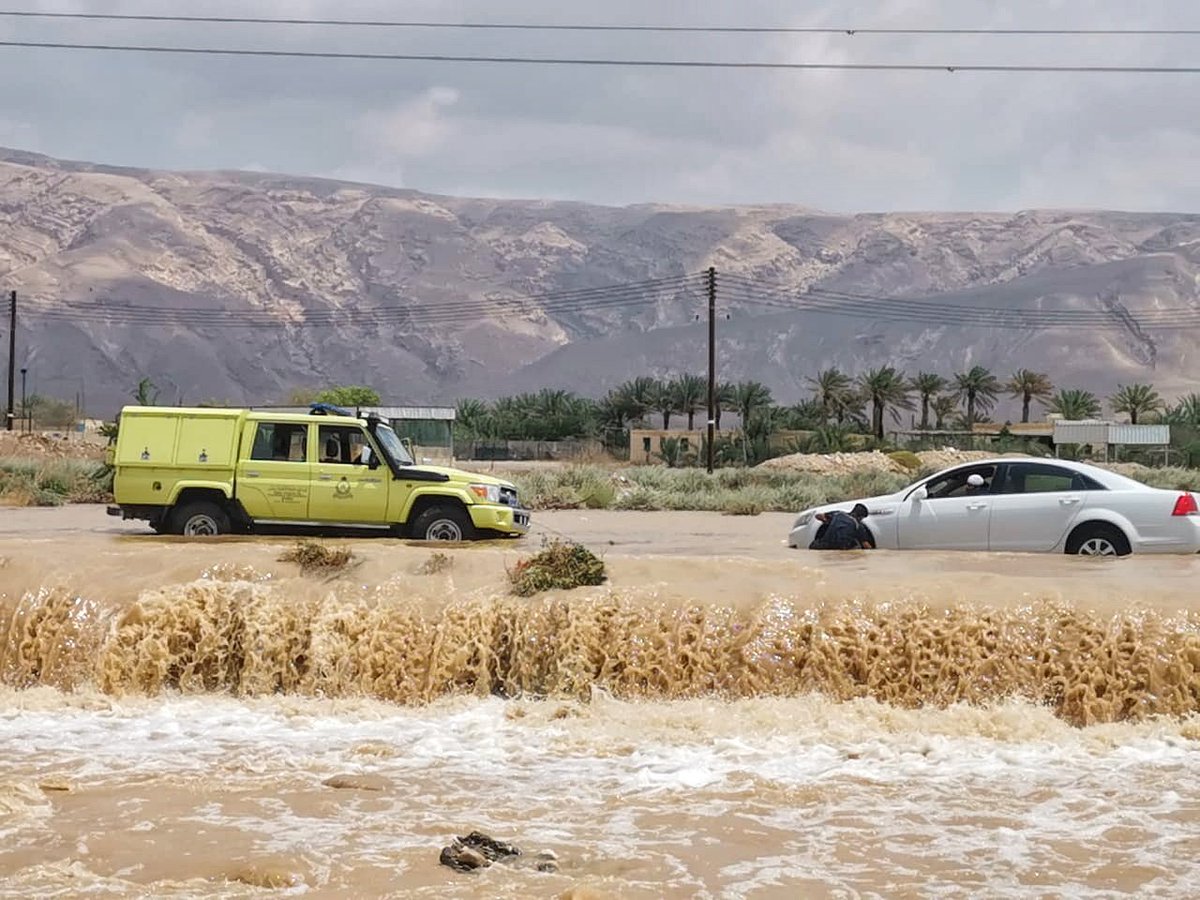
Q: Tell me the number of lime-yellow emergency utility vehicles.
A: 1